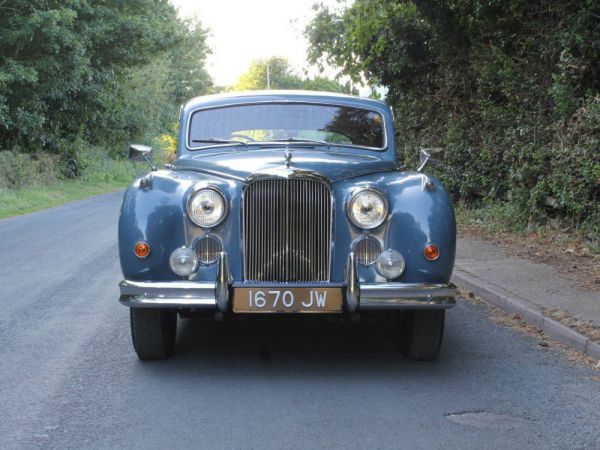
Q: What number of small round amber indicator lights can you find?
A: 2